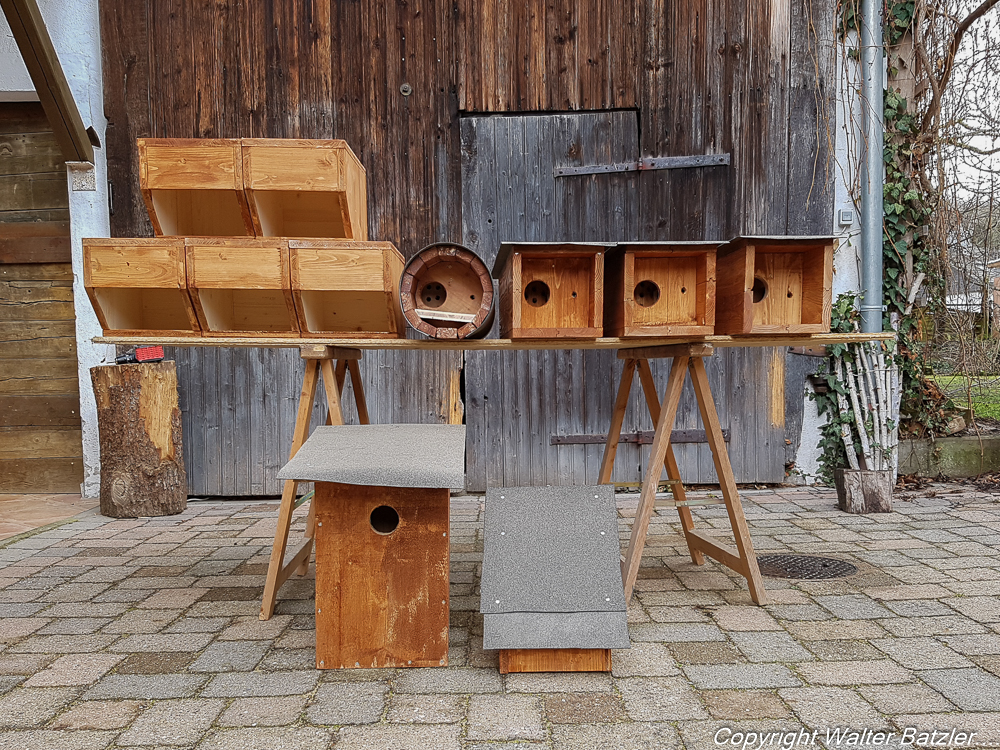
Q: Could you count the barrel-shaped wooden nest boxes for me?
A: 1